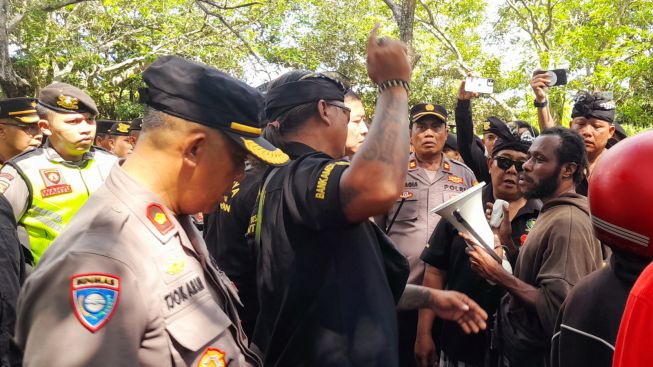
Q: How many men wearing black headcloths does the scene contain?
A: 3